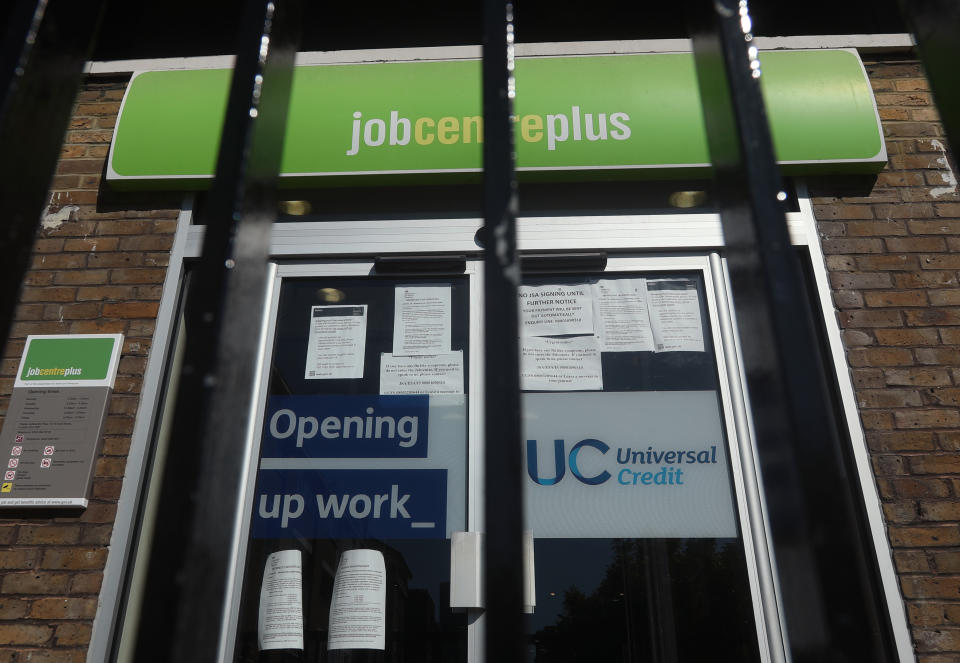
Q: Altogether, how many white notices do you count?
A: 9